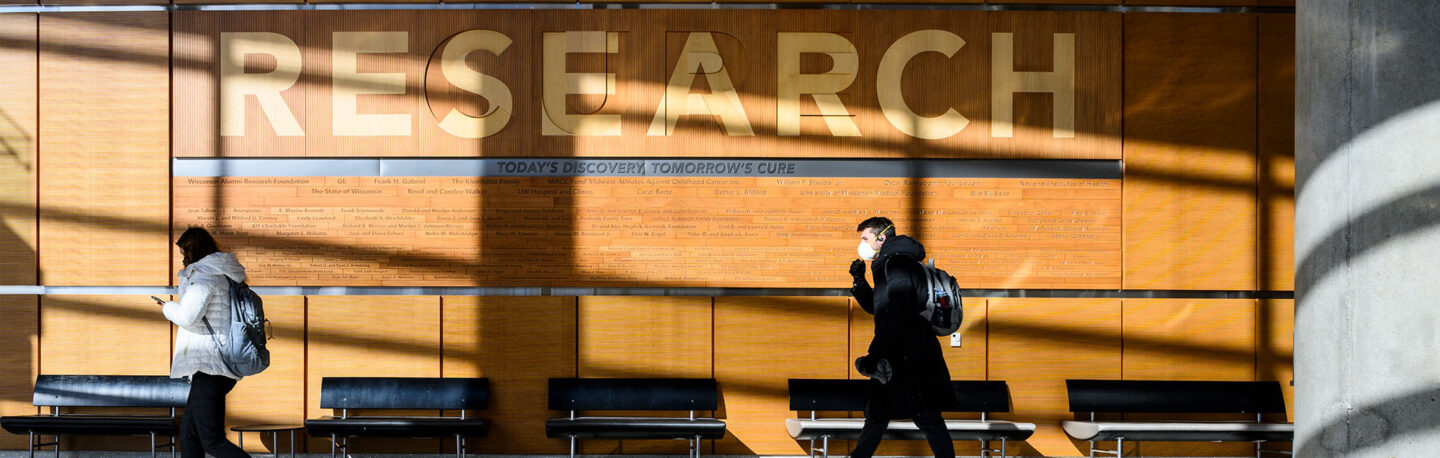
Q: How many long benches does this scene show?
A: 5